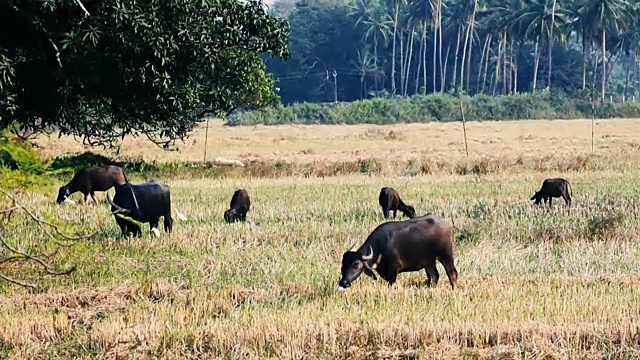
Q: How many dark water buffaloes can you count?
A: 6